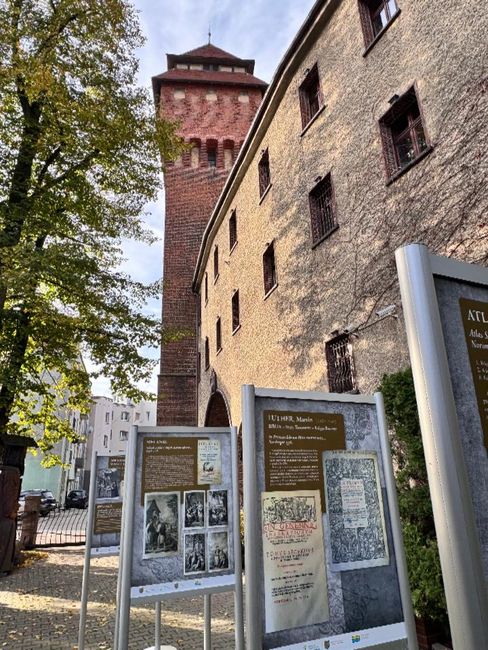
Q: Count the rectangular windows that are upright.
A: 13